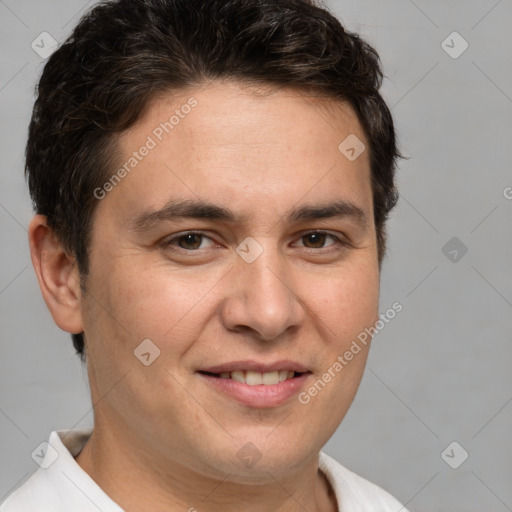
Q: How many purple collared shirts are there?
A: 0